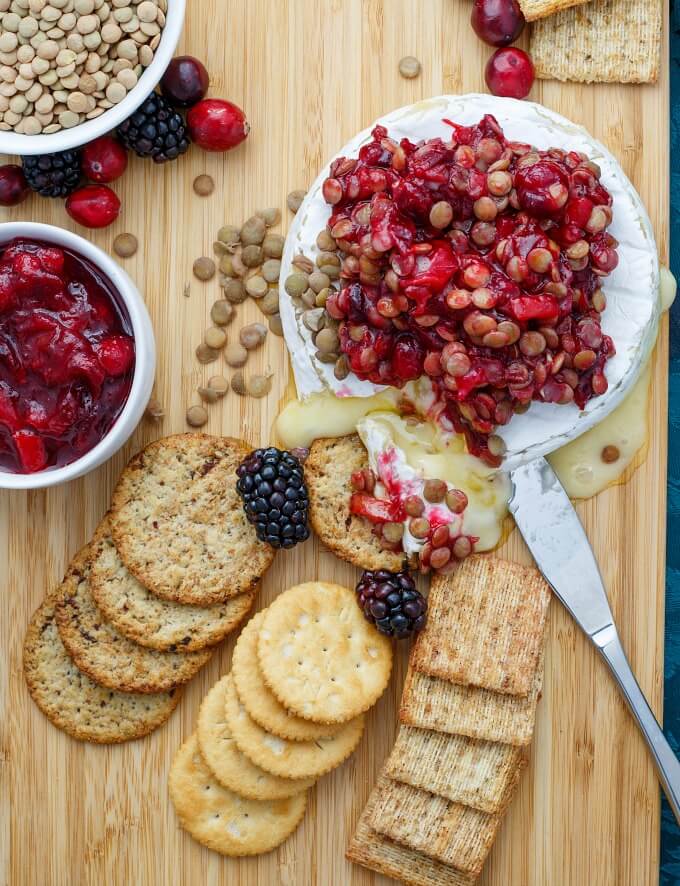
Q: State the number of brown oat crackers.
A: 5